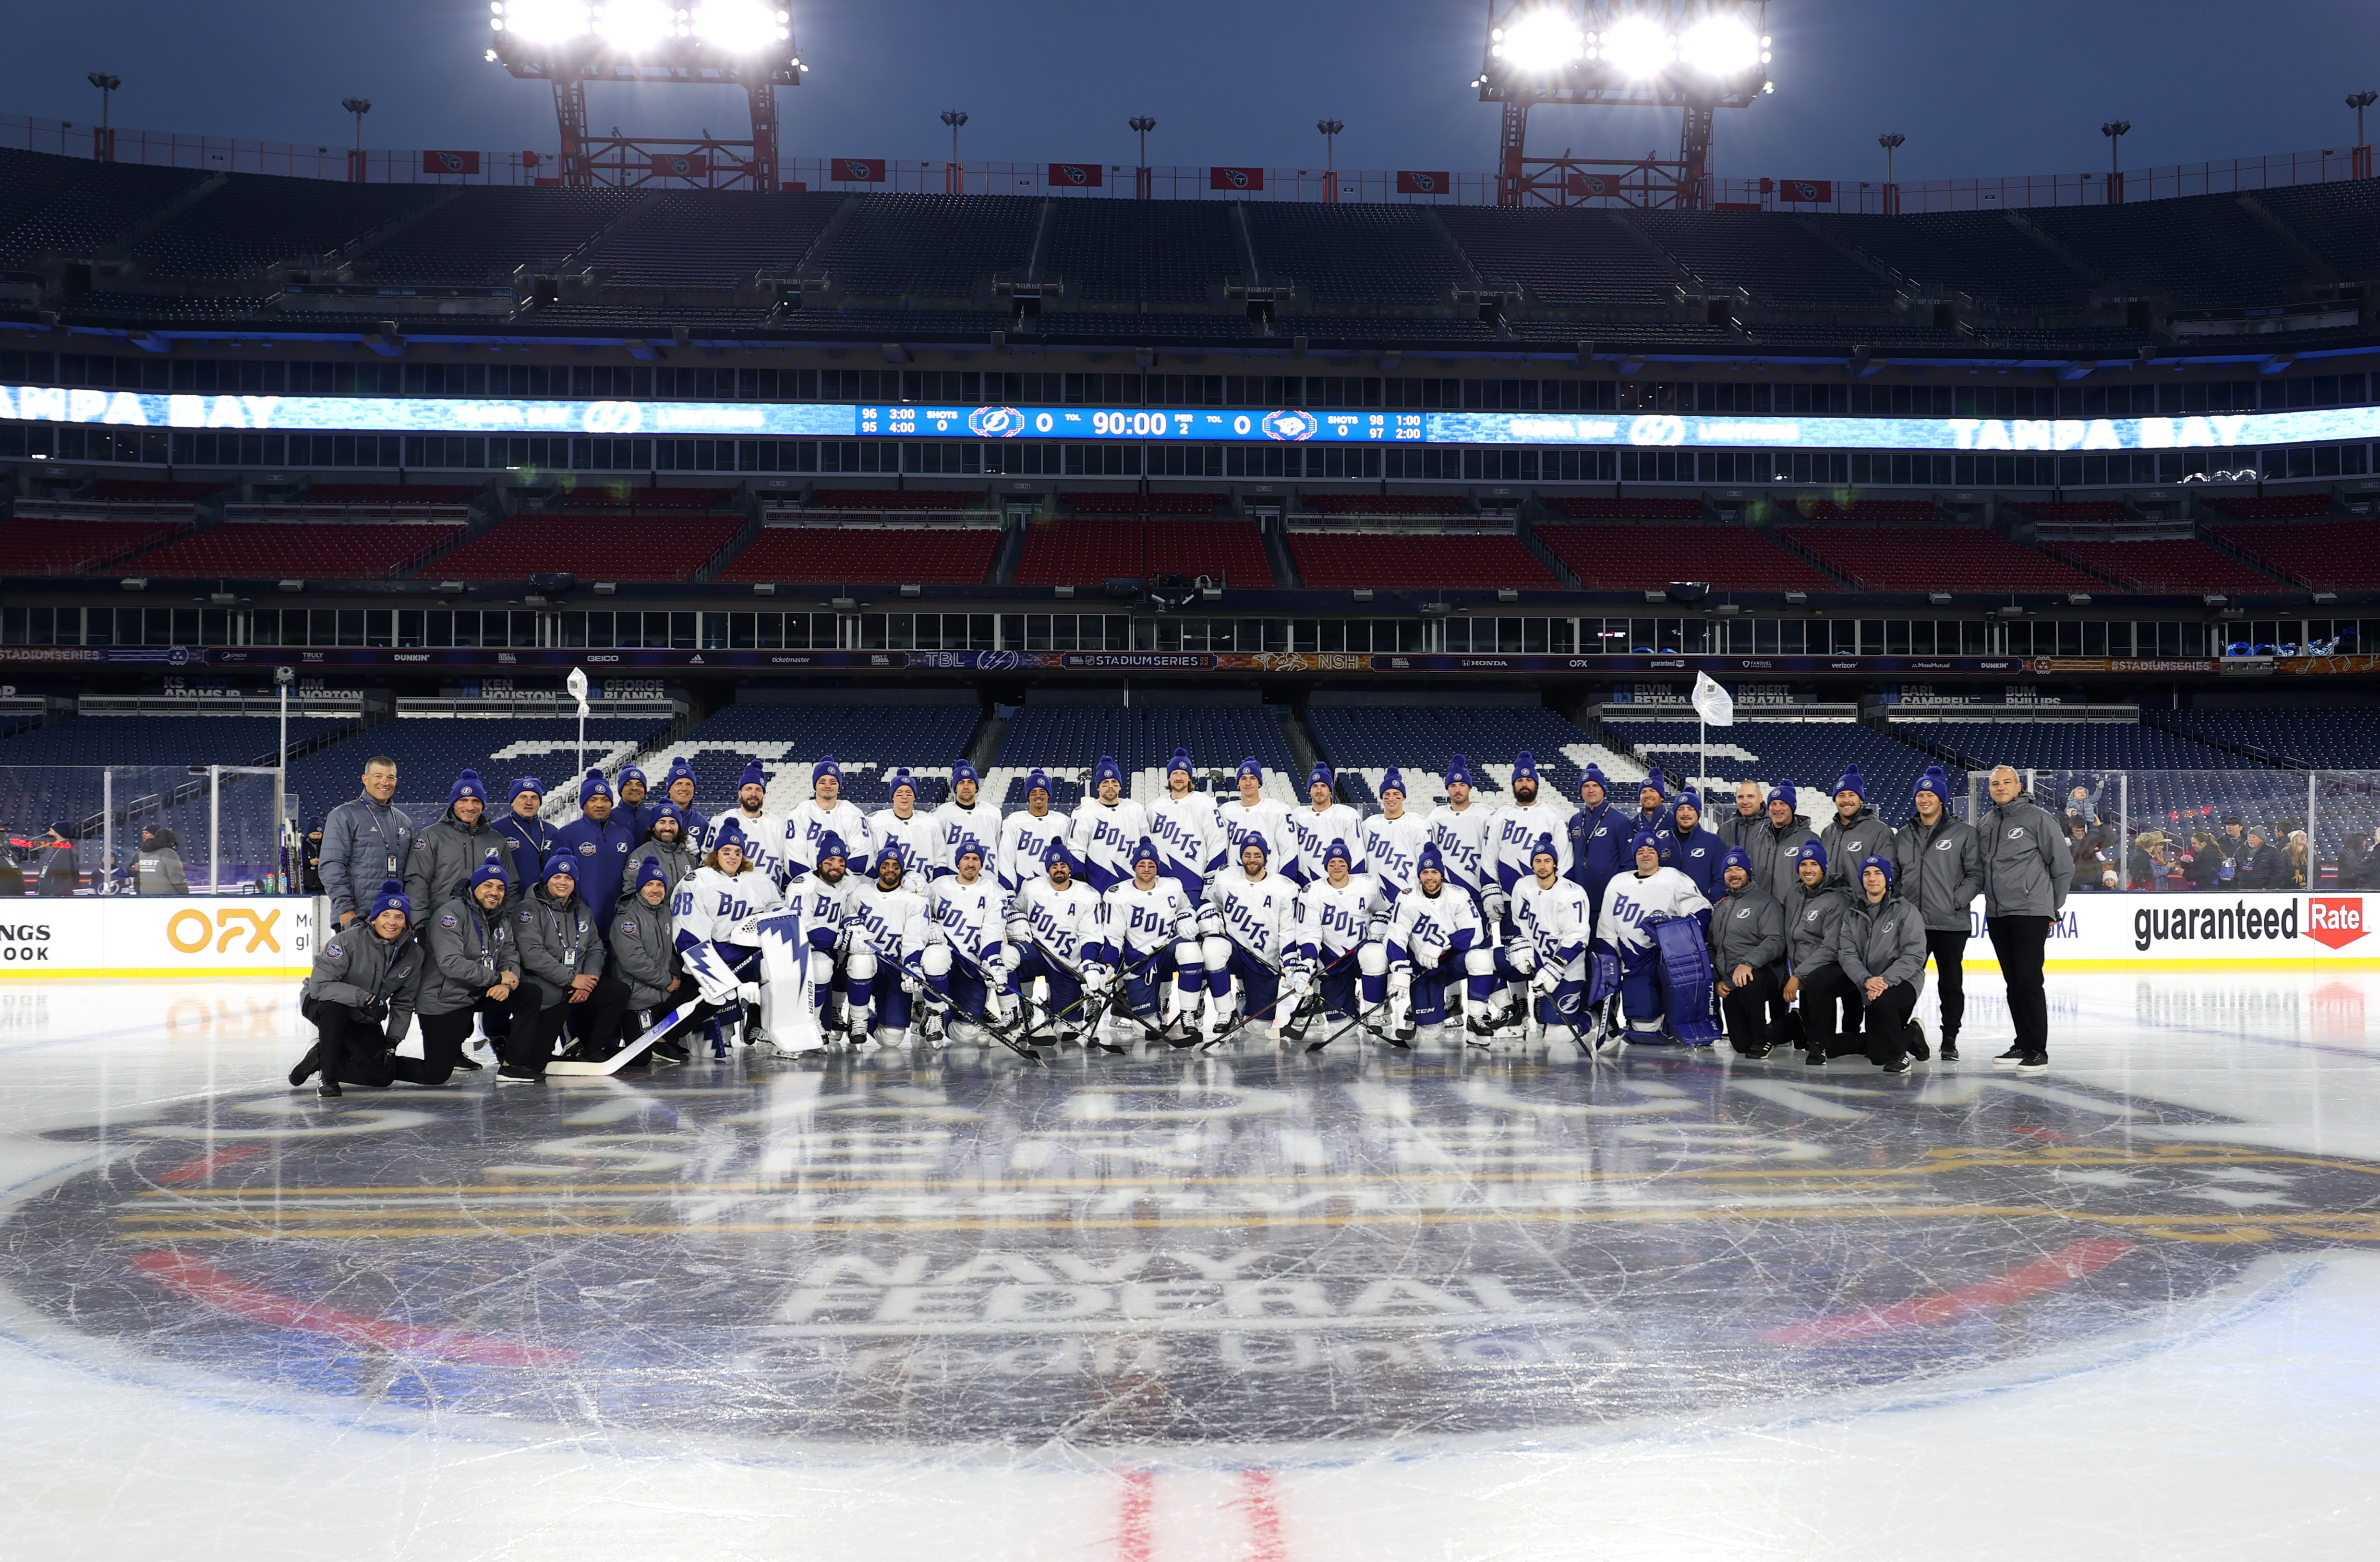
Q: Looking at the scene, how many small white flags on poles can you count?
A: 2